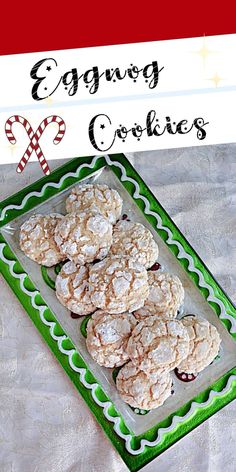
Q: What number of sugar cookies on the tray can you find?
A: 11